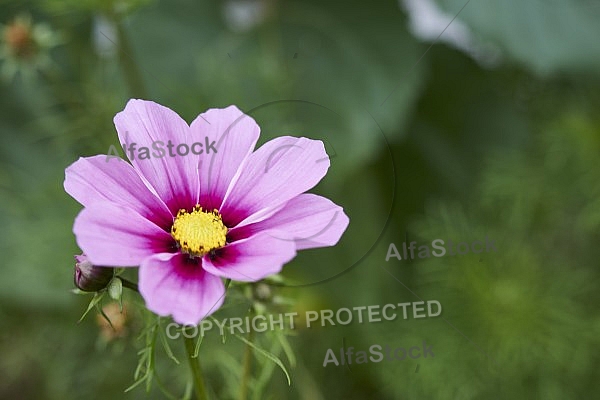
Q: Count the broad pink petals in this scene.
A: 8